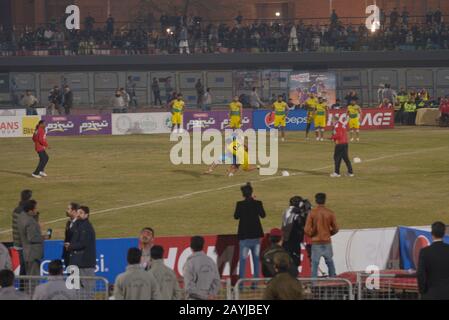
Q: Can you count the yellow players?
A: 7